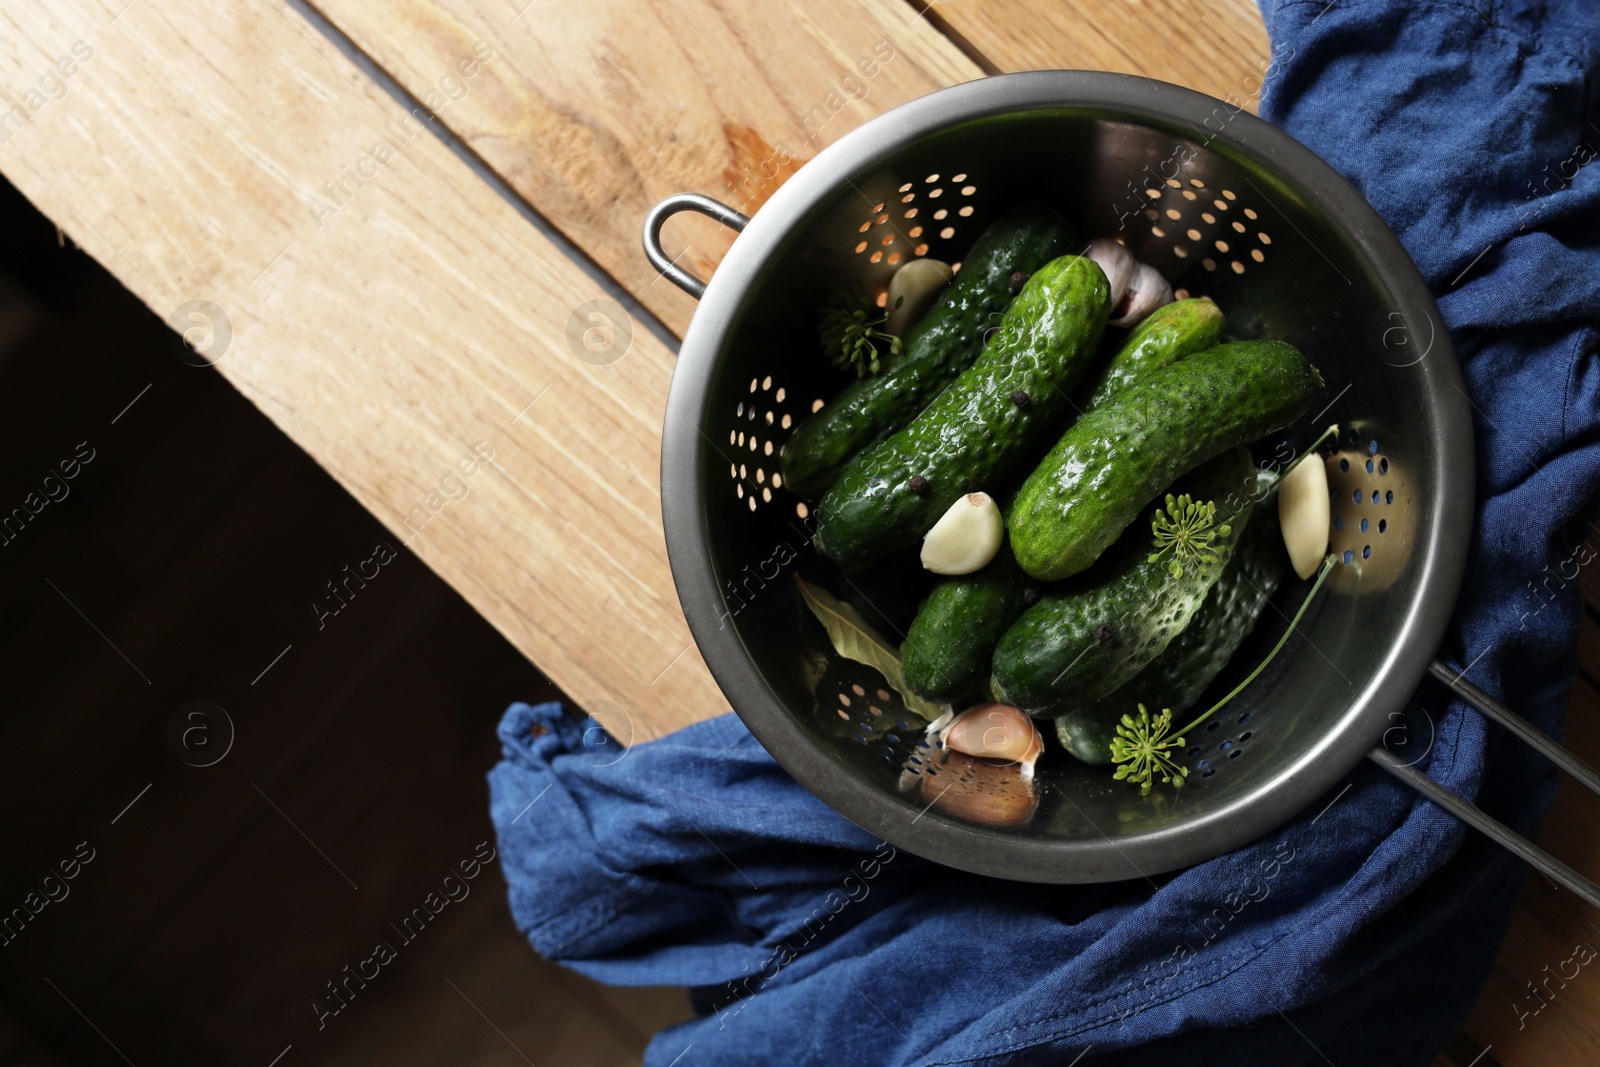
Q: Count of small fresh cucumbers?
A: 7